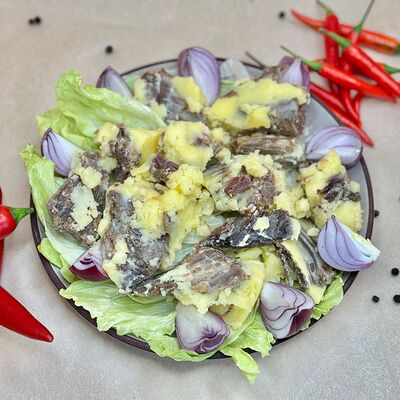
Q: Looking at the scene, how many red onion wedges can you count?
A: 9